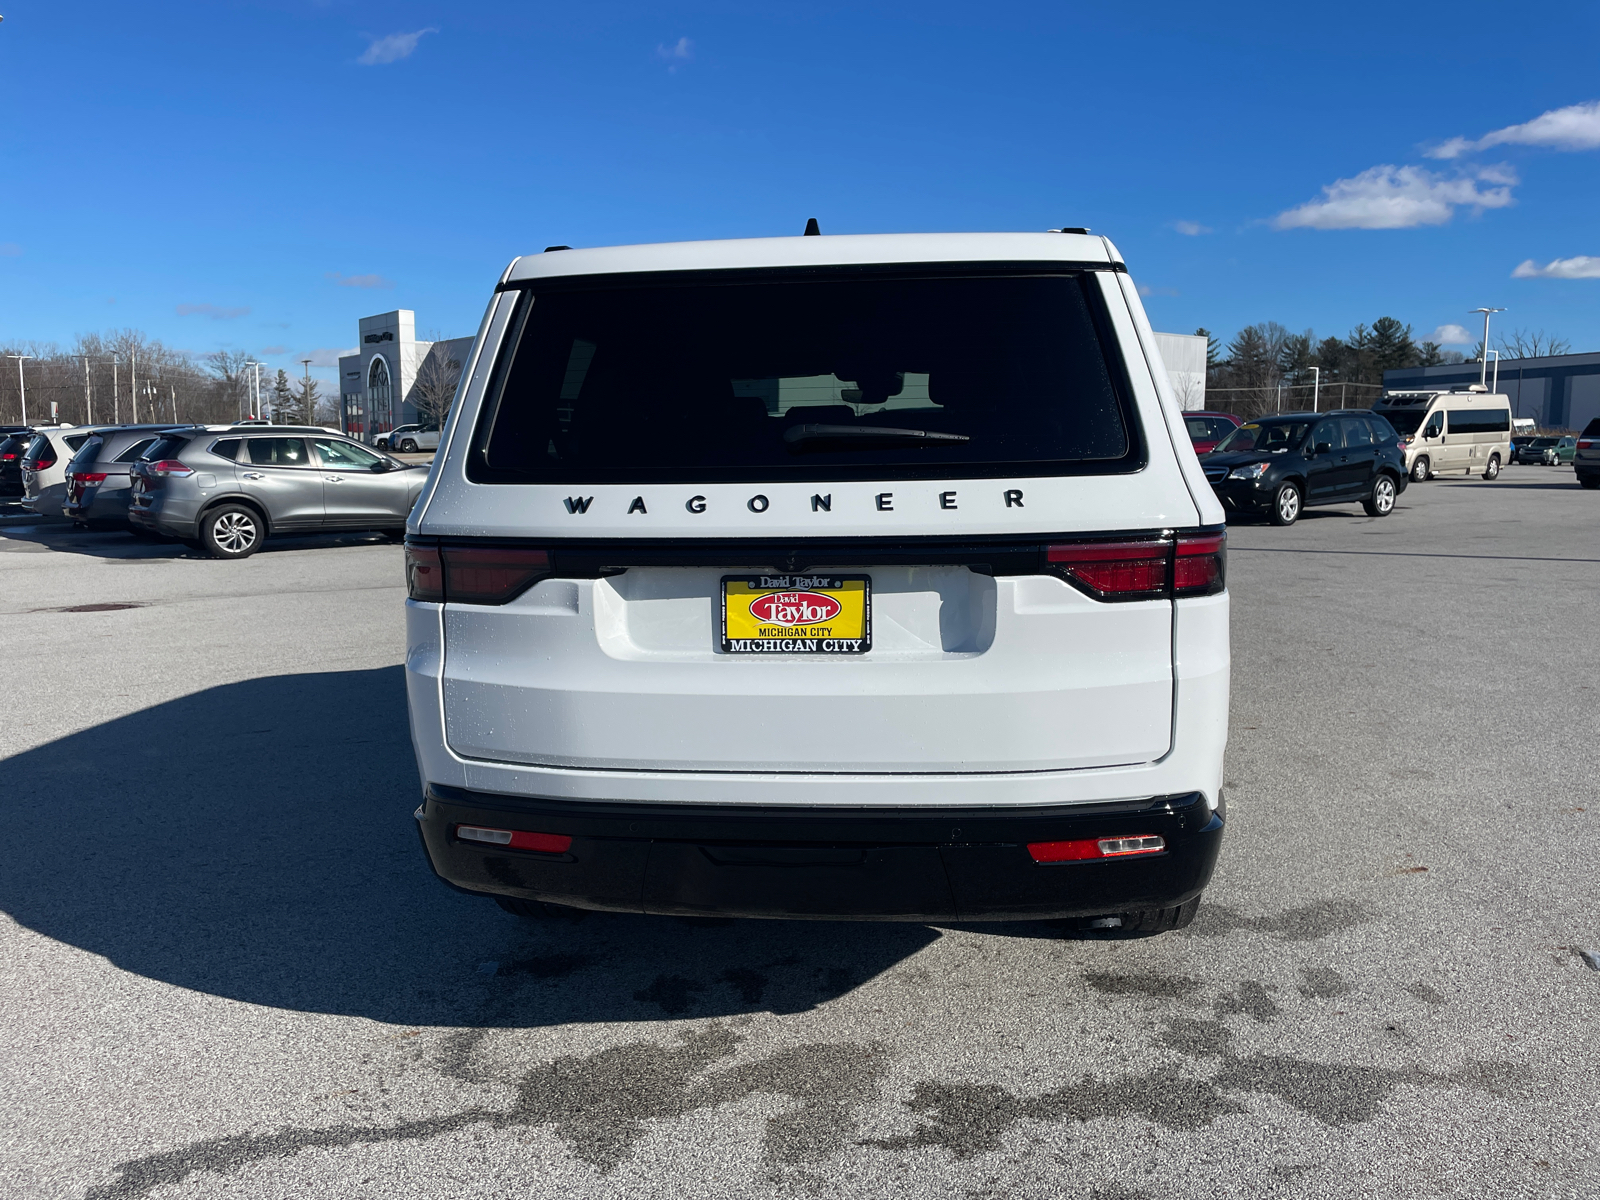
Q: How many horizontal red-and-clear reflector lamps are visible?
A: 2